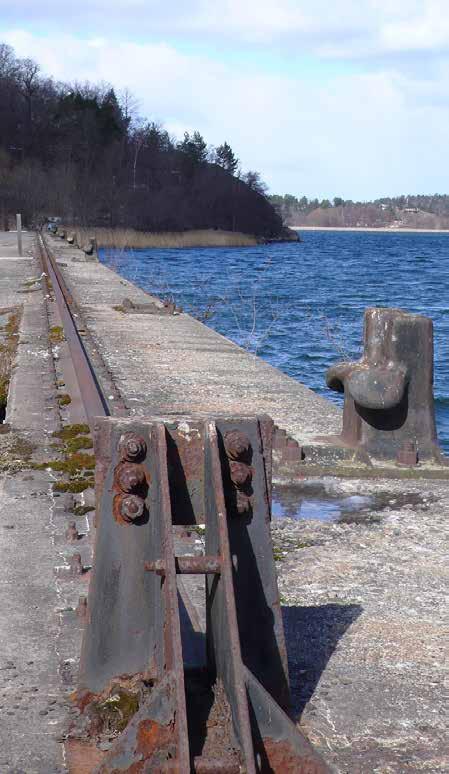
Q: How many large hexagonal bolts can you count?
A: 6